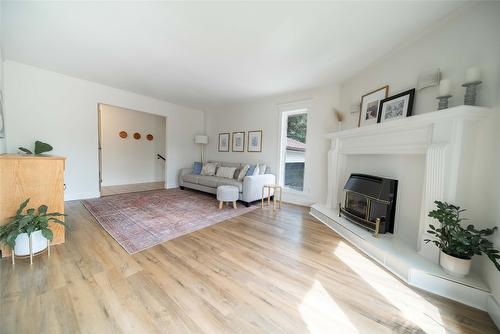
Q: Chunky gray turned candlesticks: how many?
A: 2